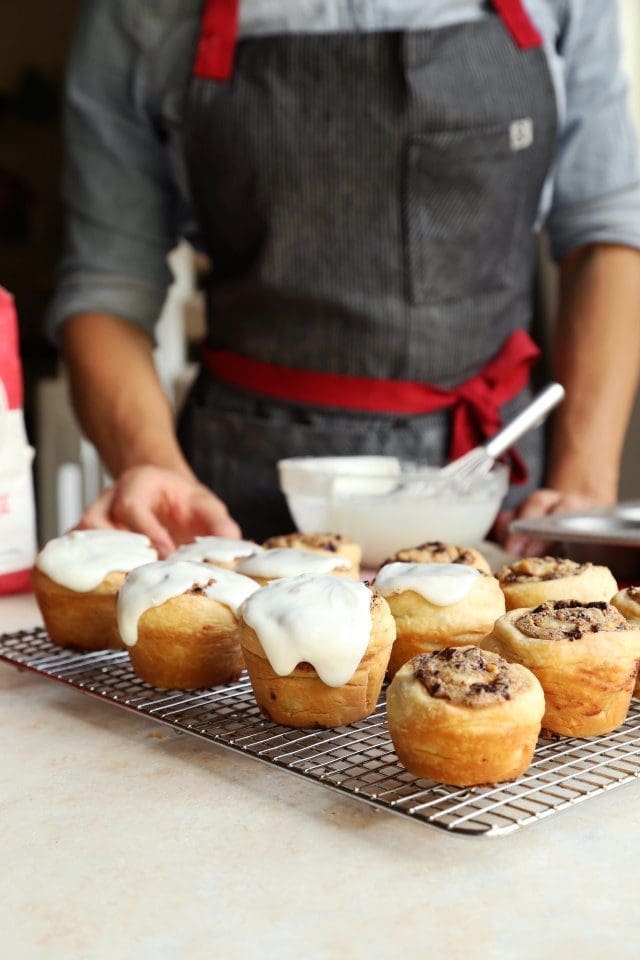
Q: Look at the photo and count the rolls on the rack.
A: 12